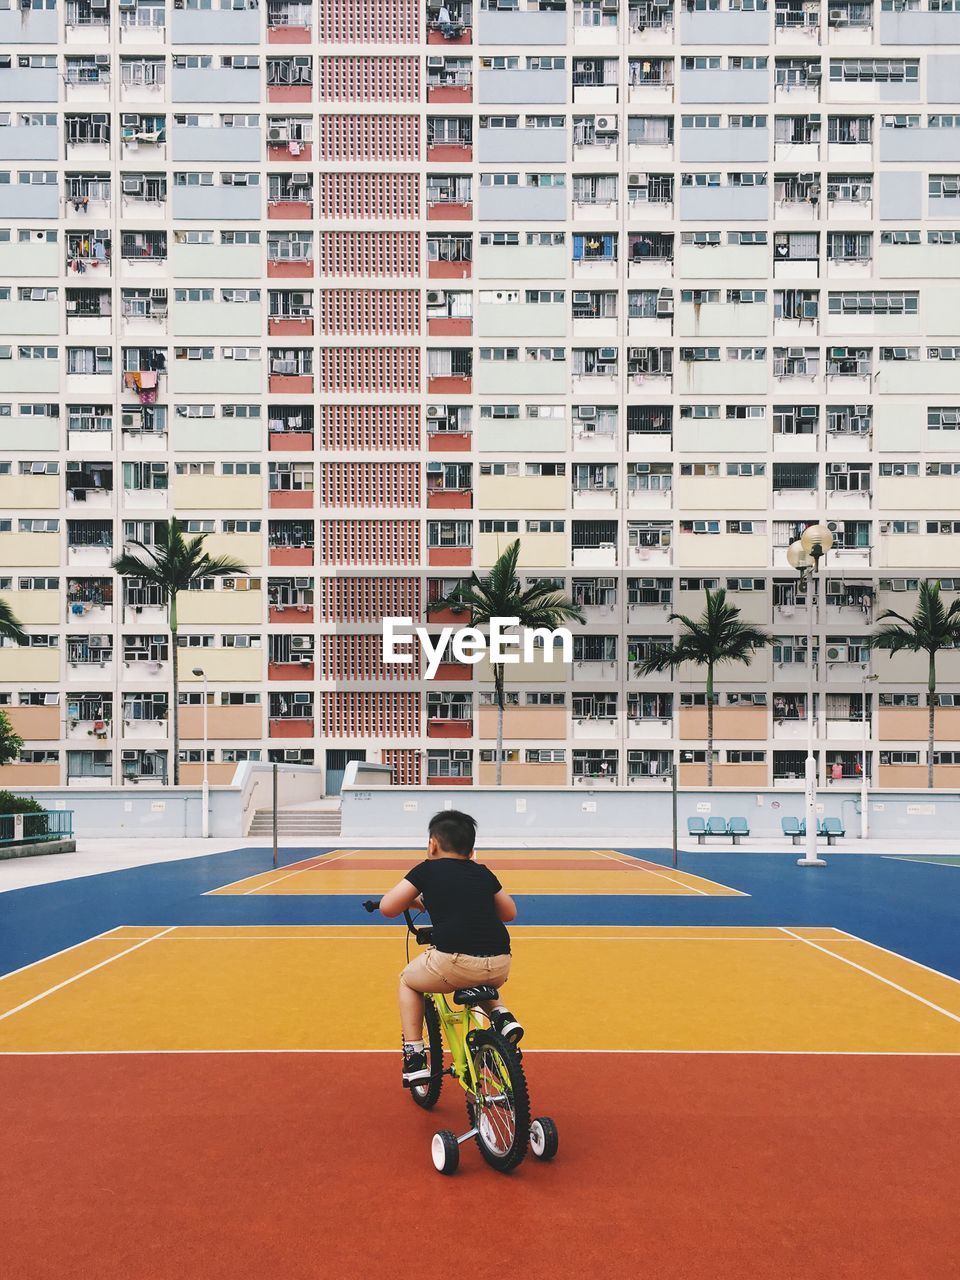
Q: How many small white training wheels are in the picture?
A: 2